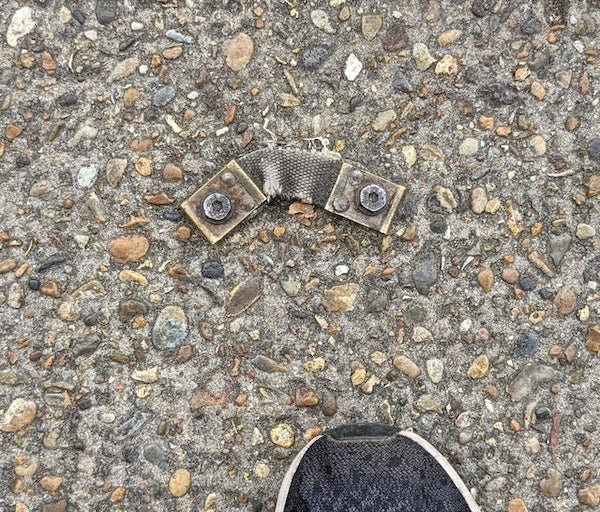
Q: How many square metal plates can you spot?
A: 2